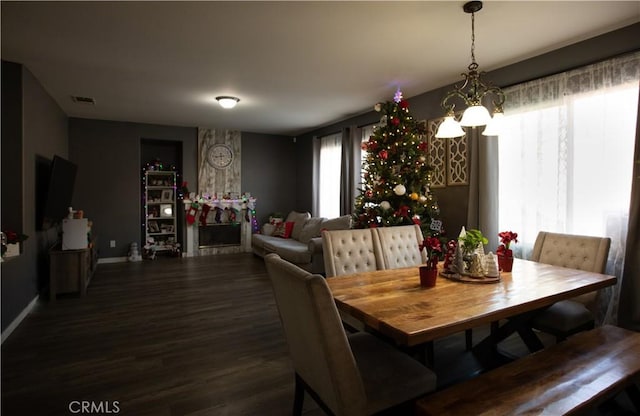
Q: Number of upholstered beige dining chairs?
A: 4